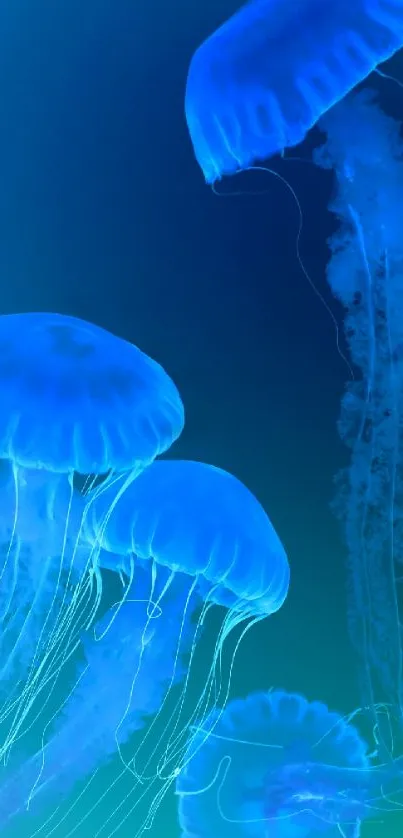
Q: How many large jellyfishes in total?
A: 4